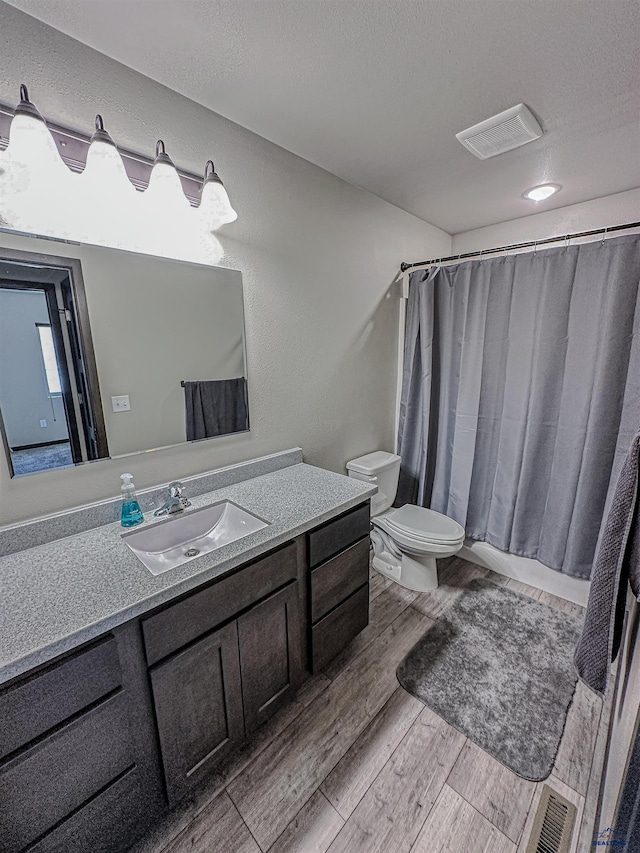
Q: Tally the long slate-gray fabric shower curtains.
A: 1